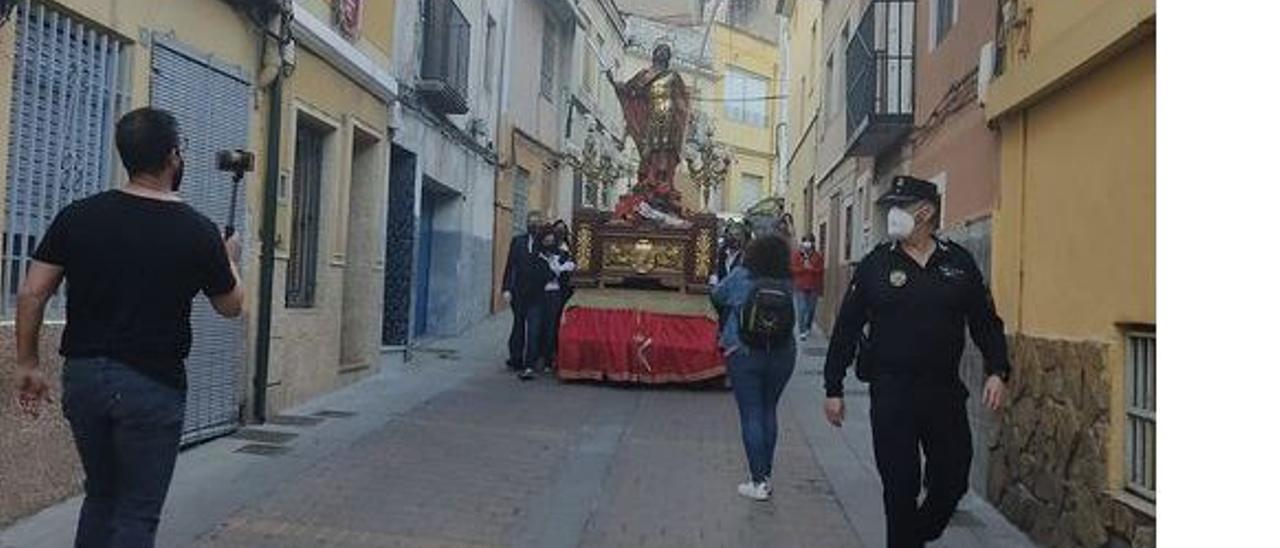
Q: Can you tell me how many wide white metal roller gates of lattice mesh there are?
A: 1